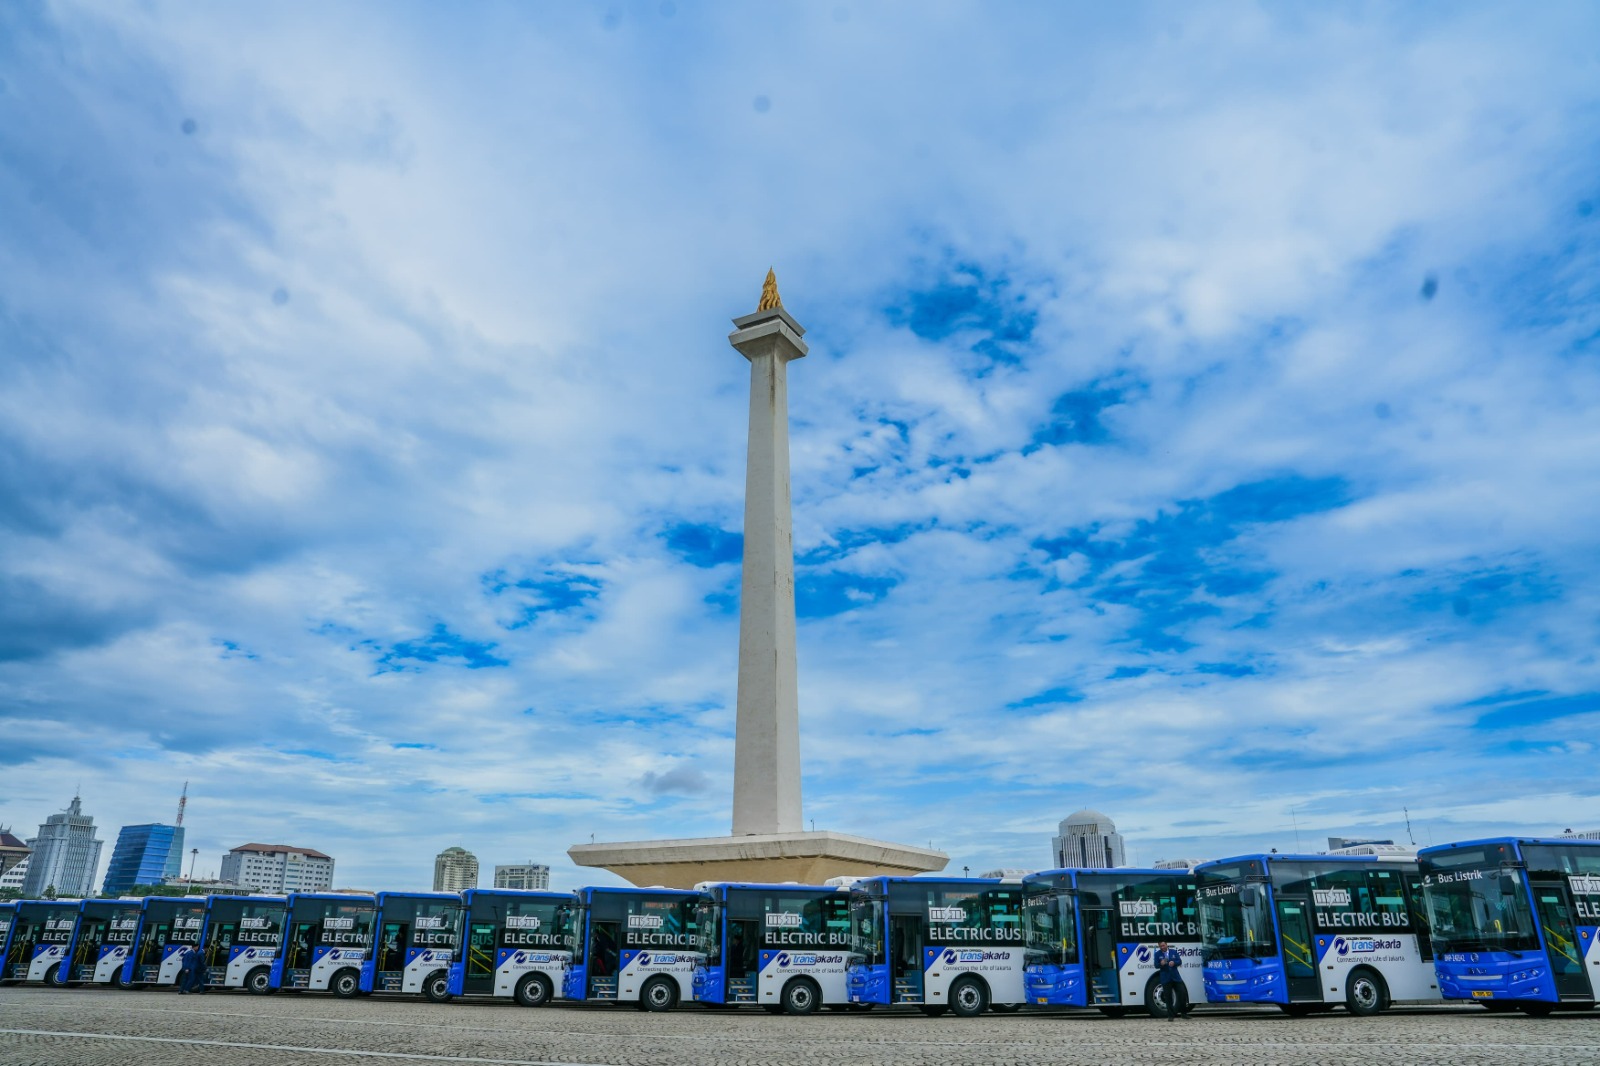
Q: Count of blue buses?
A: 14